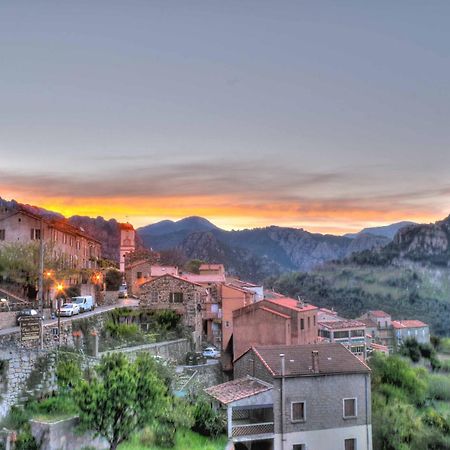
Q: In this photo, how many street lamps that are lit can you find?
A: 3